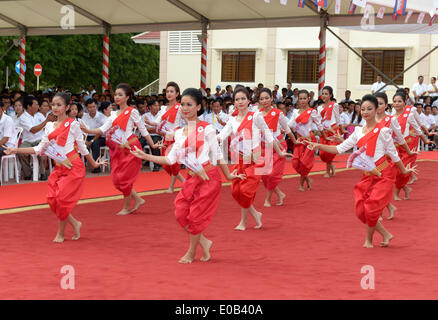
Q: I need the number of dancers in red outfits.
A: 11